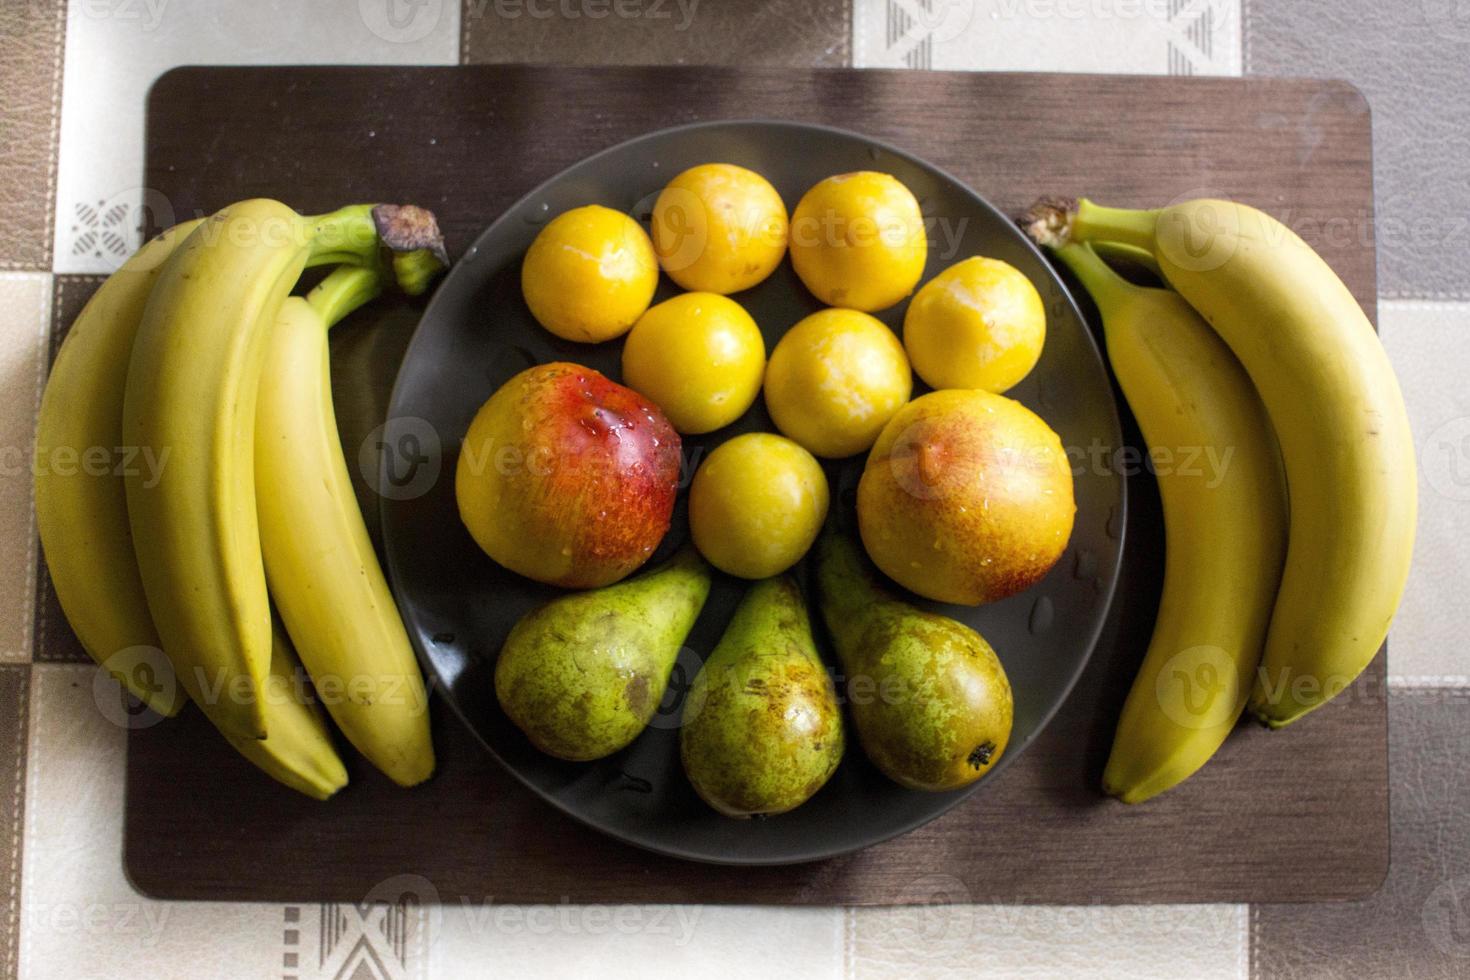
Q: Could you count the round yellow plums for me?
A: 7